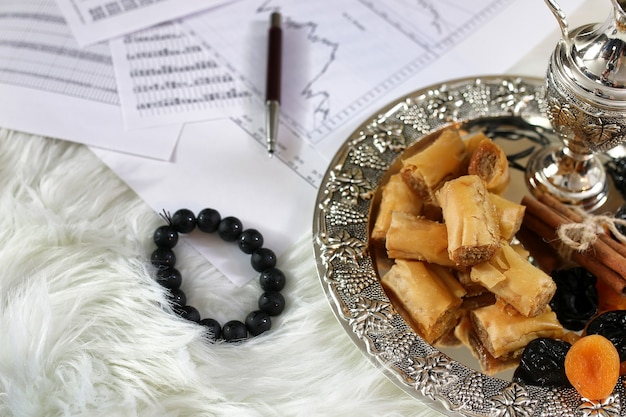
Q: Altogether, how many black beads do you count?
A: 15